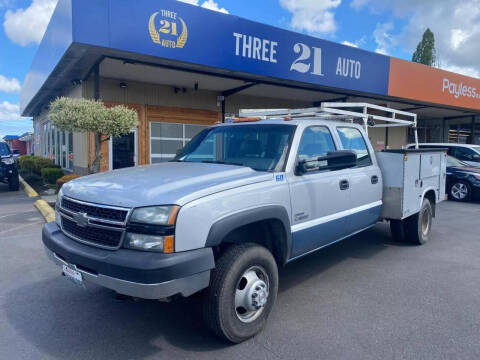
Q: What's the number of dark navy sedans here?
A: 1